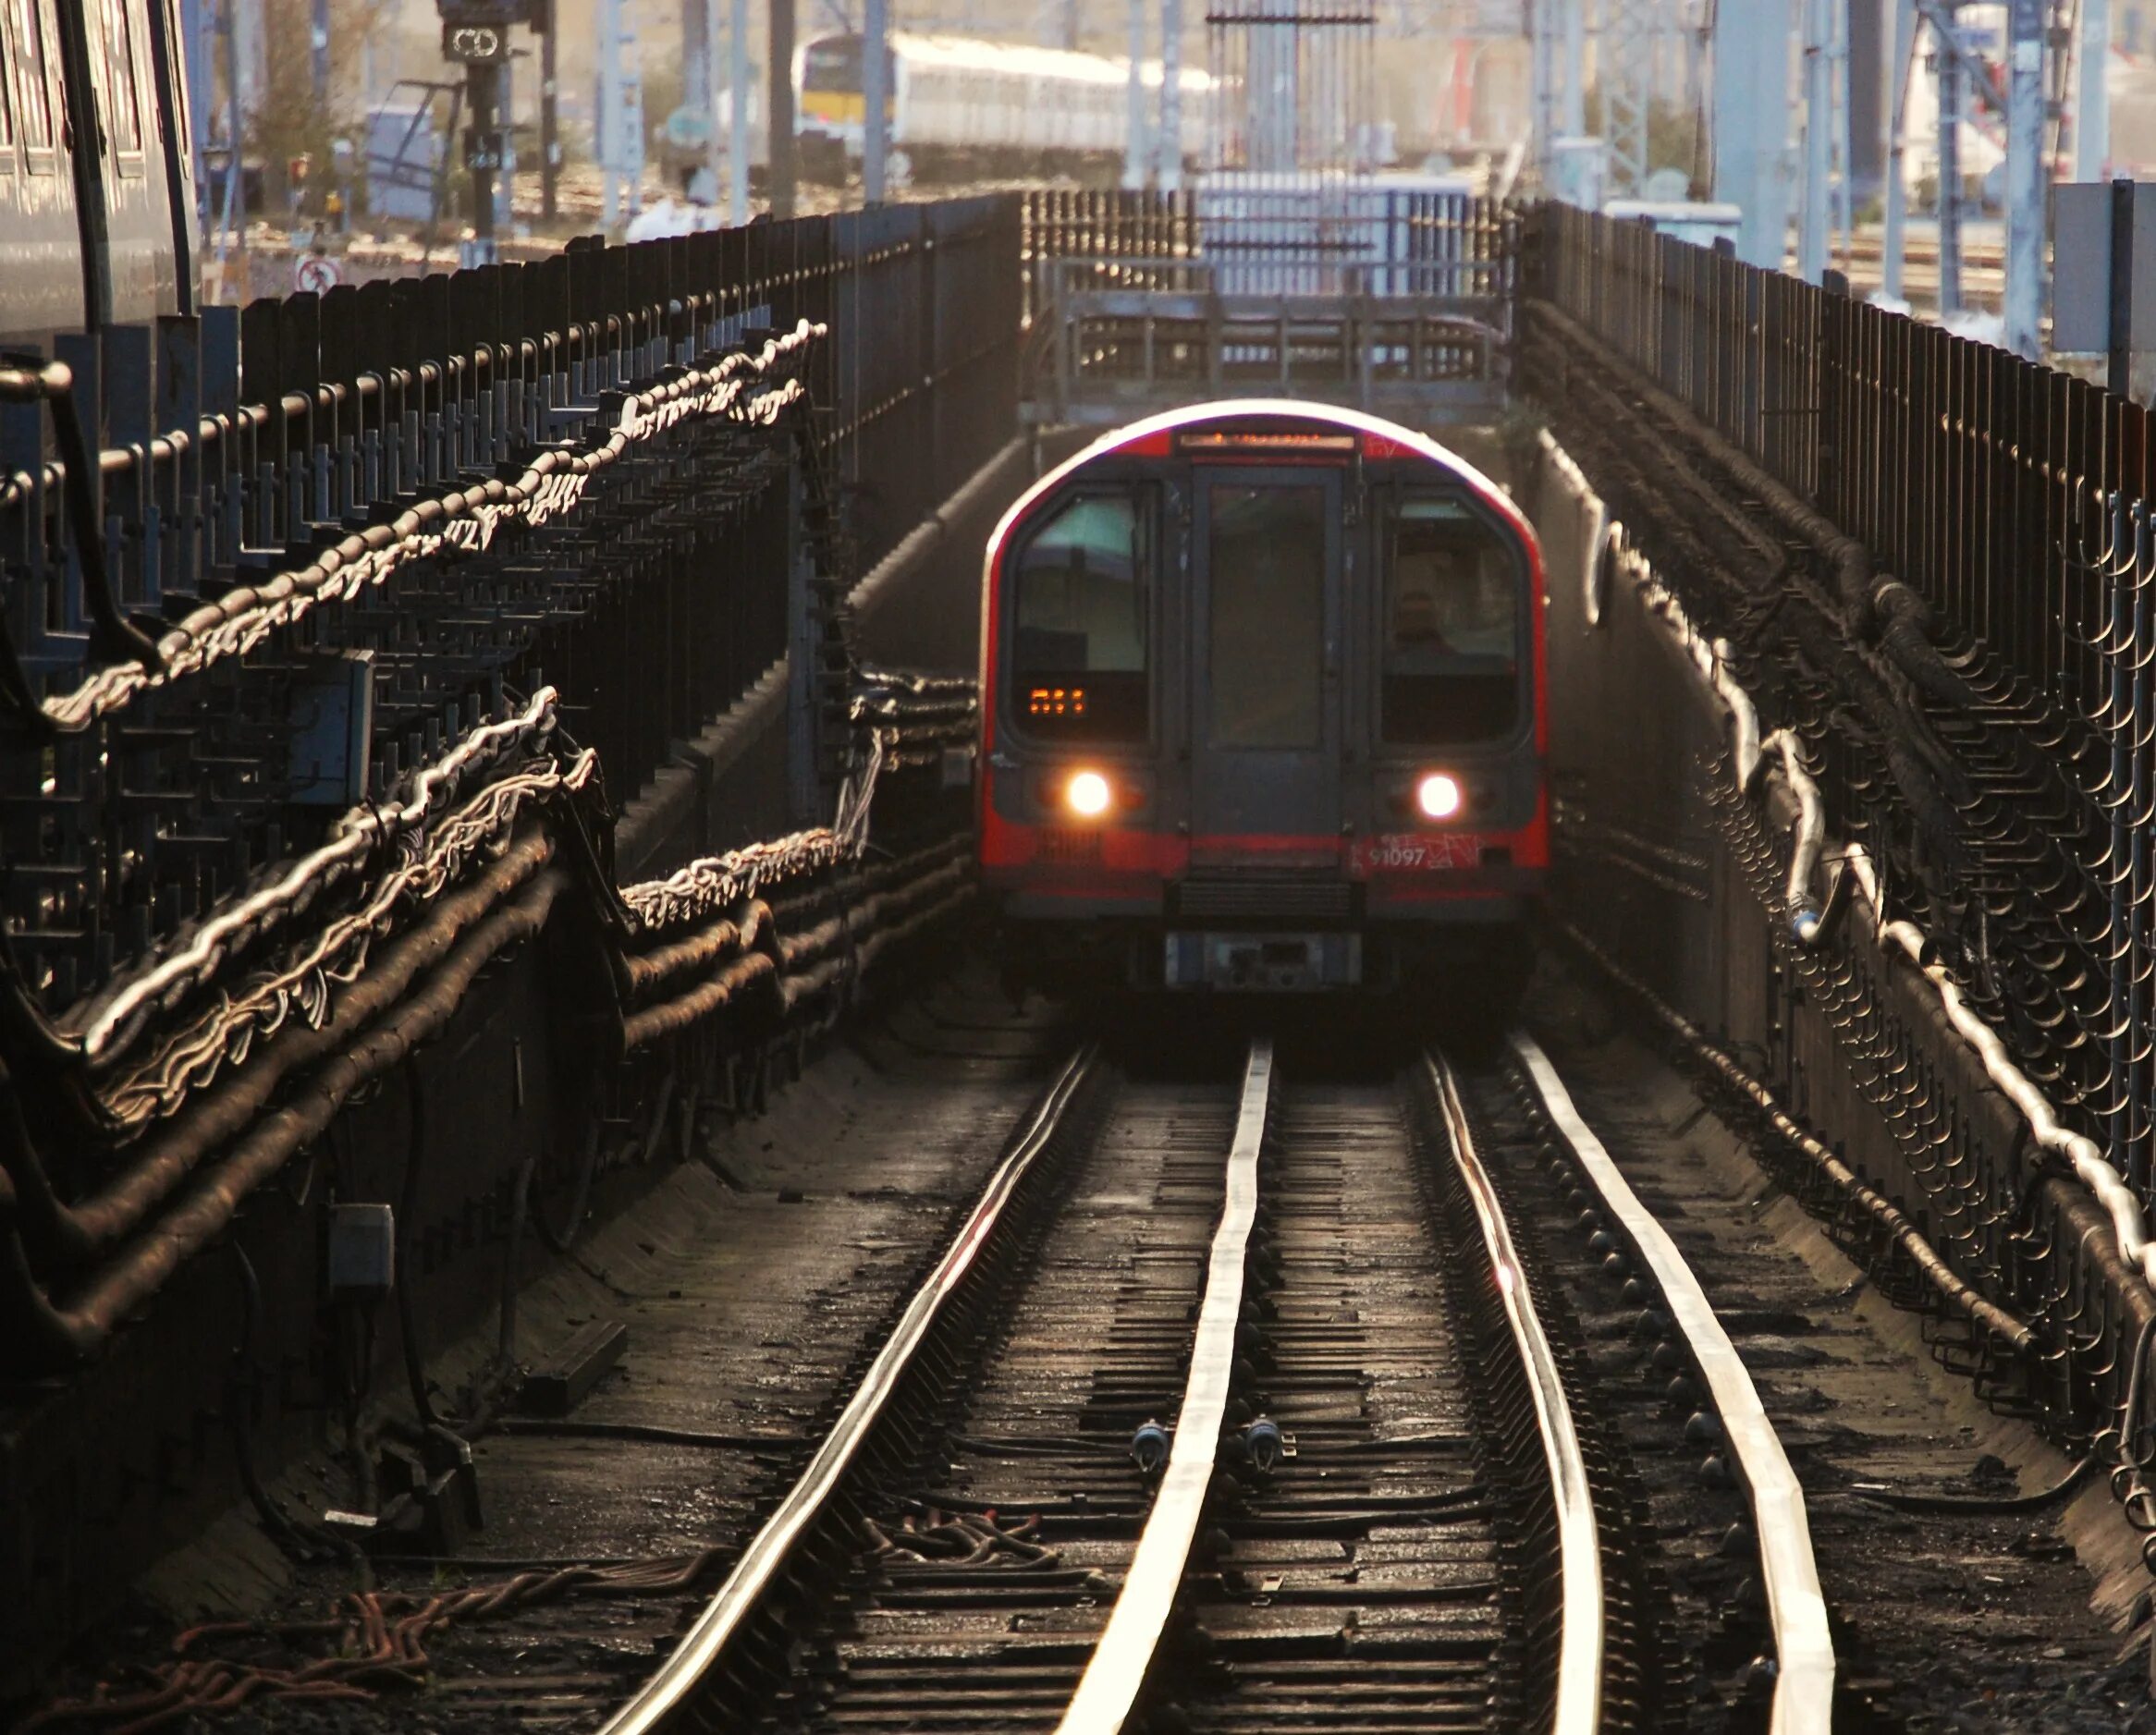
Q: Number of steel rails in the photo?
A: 4